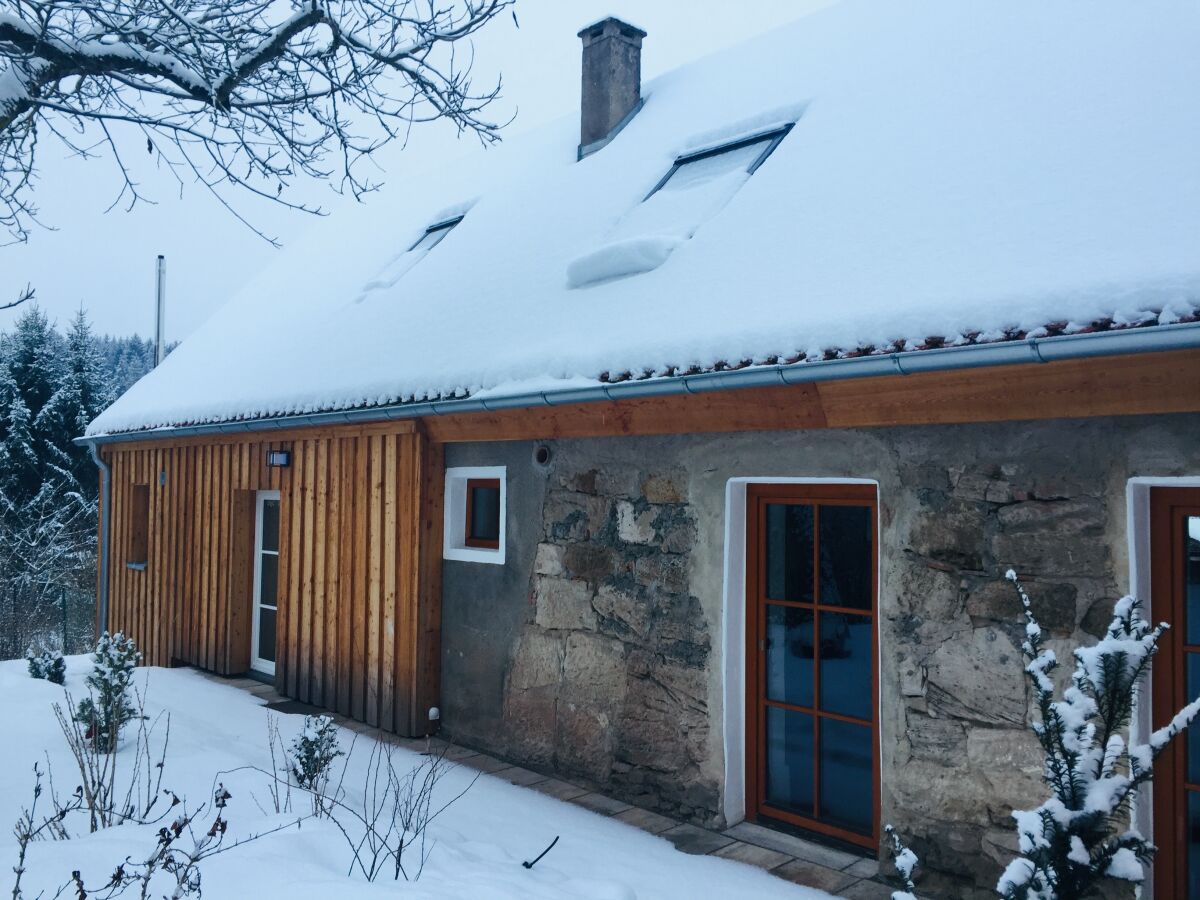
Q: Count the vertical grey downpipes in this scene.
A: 1